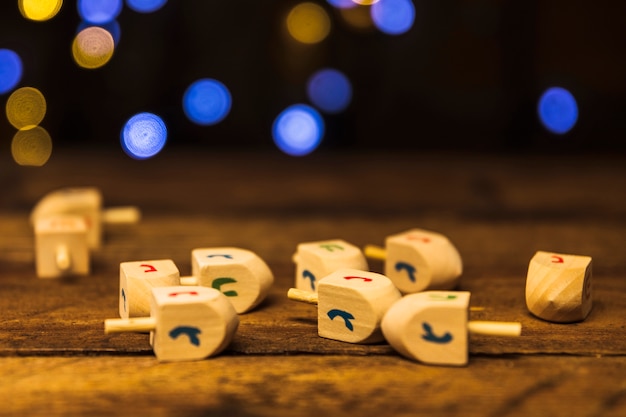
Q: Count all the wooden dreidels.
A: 10